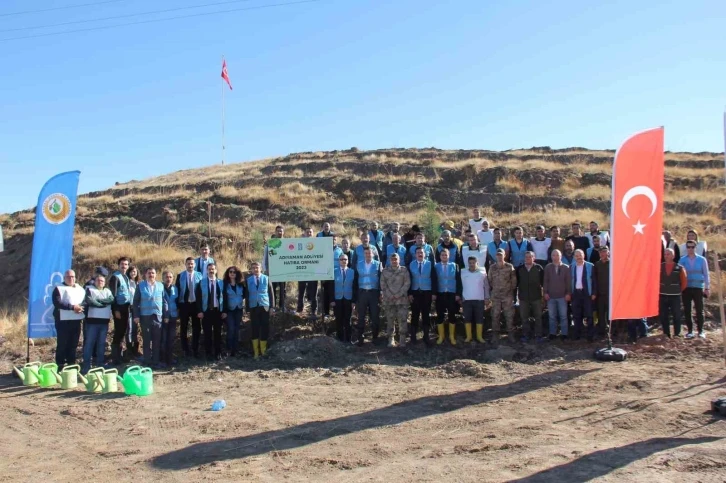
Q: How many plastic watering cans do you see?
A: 7